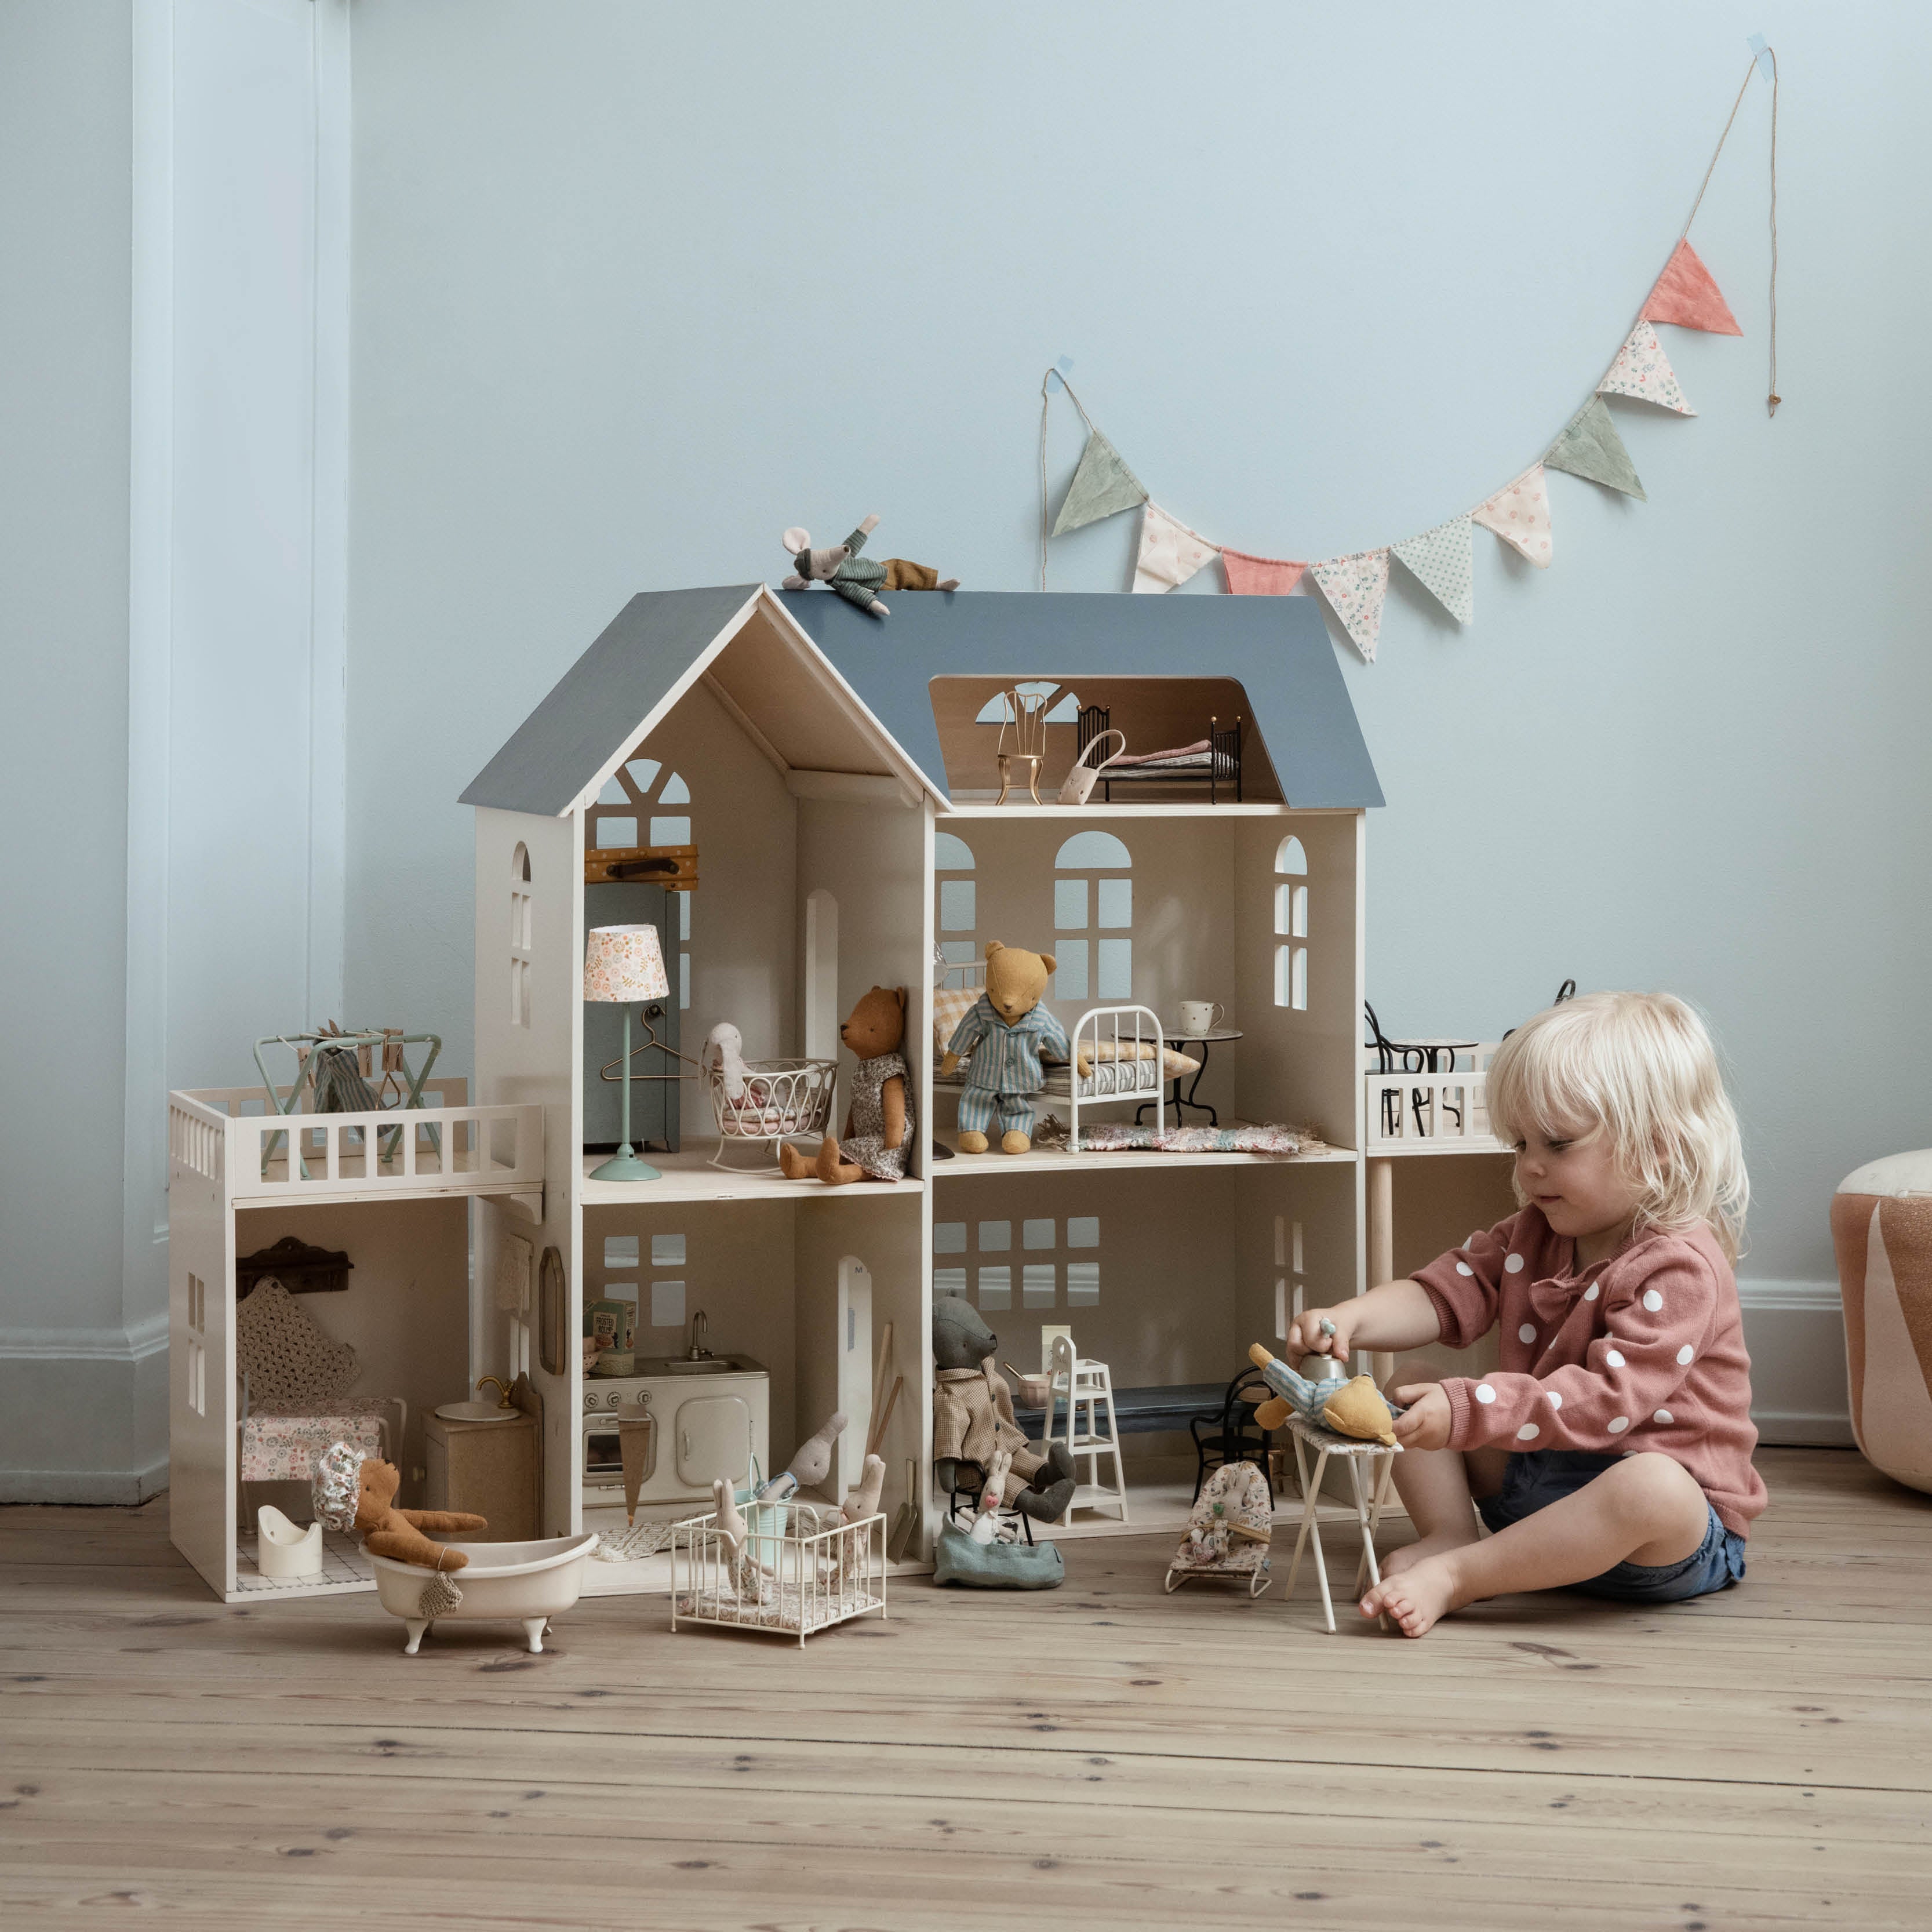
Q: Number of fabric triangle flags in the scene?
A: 9